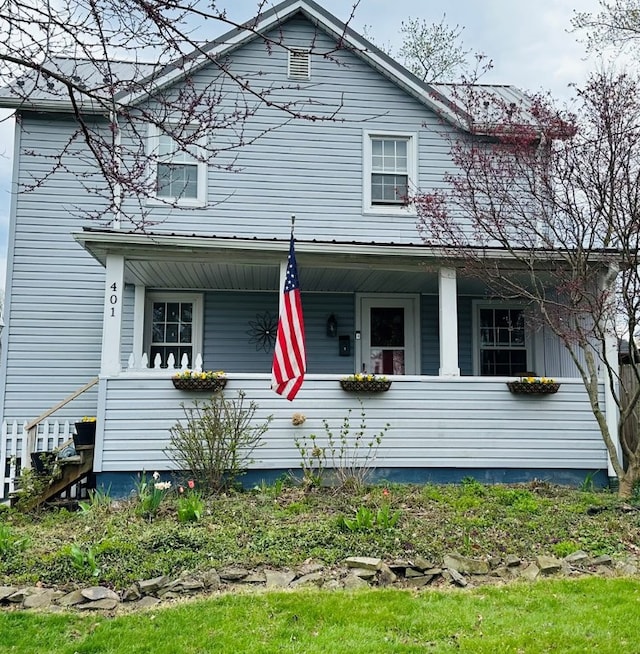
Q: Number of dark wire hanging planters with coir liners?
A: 3